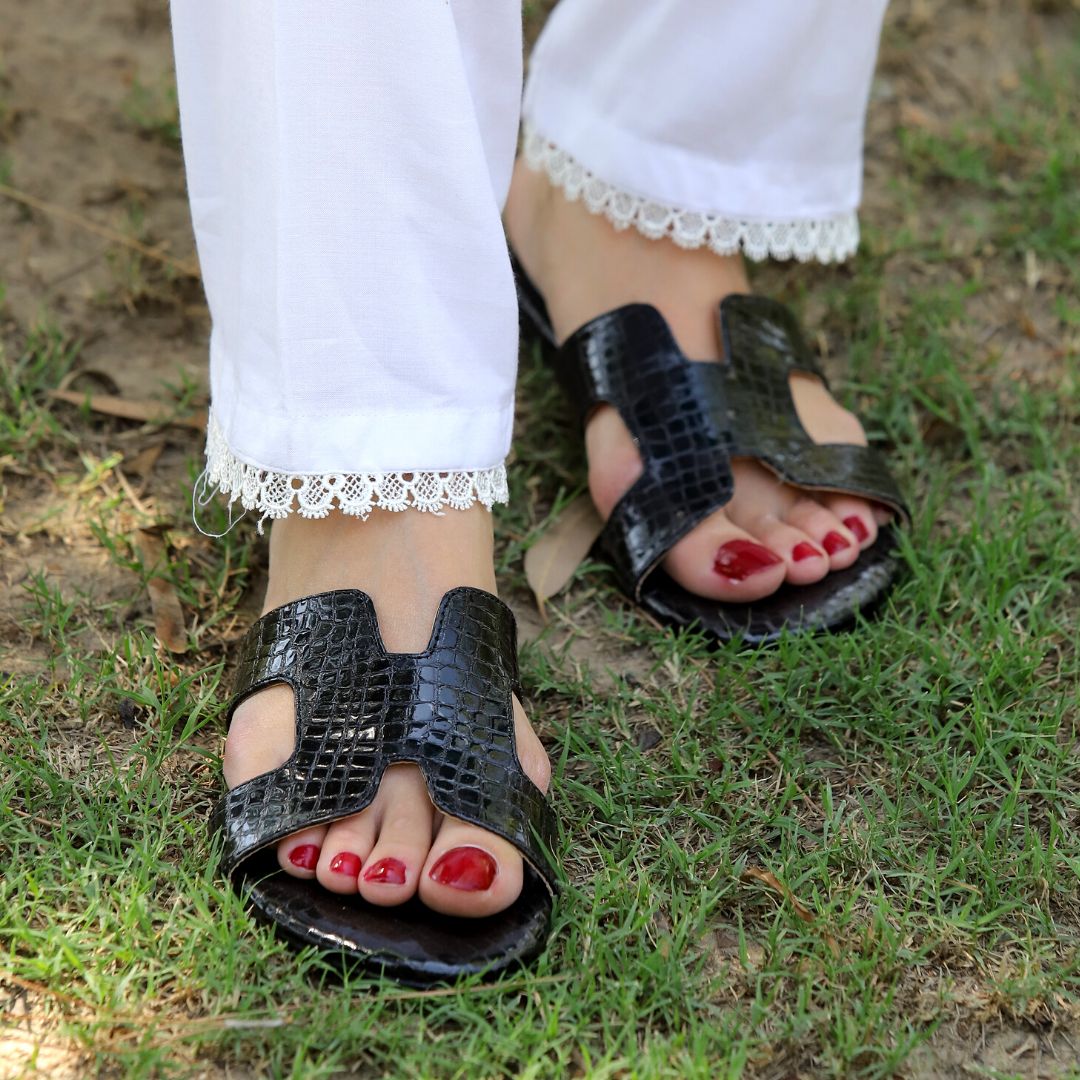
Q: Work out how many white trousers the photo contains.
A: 1